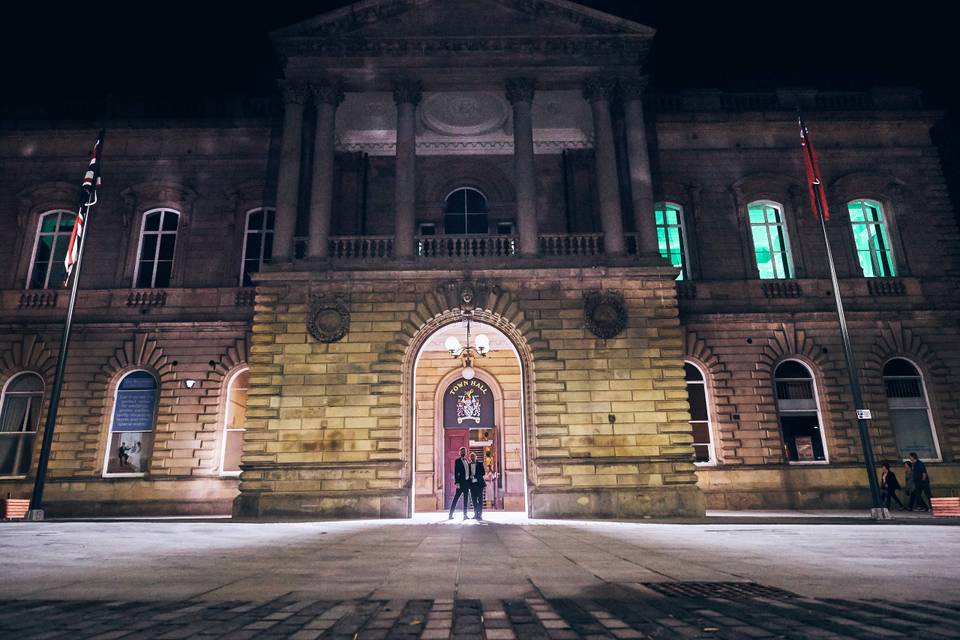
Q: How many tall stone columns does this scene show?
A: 6